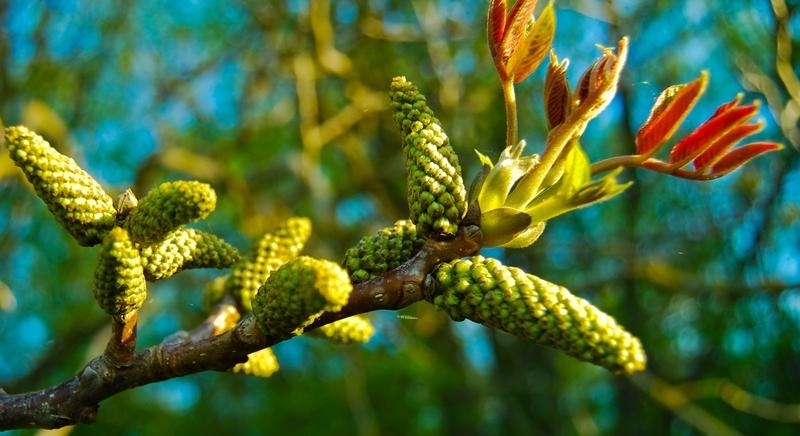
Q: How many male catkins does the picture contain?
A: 11